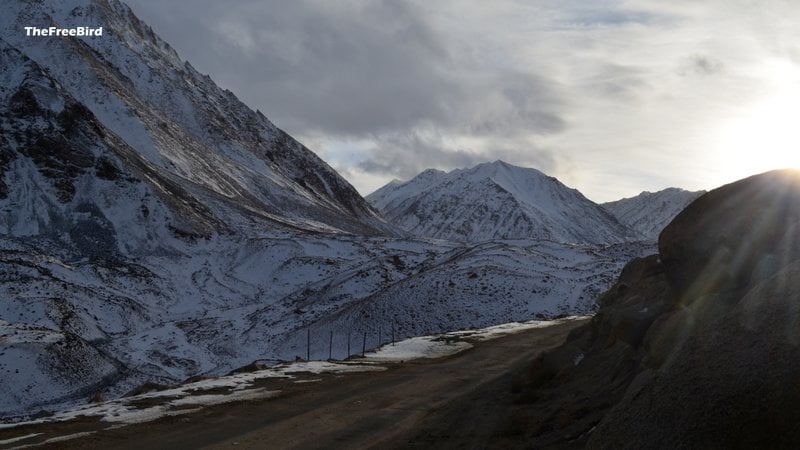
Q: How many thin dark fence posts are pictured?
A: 6